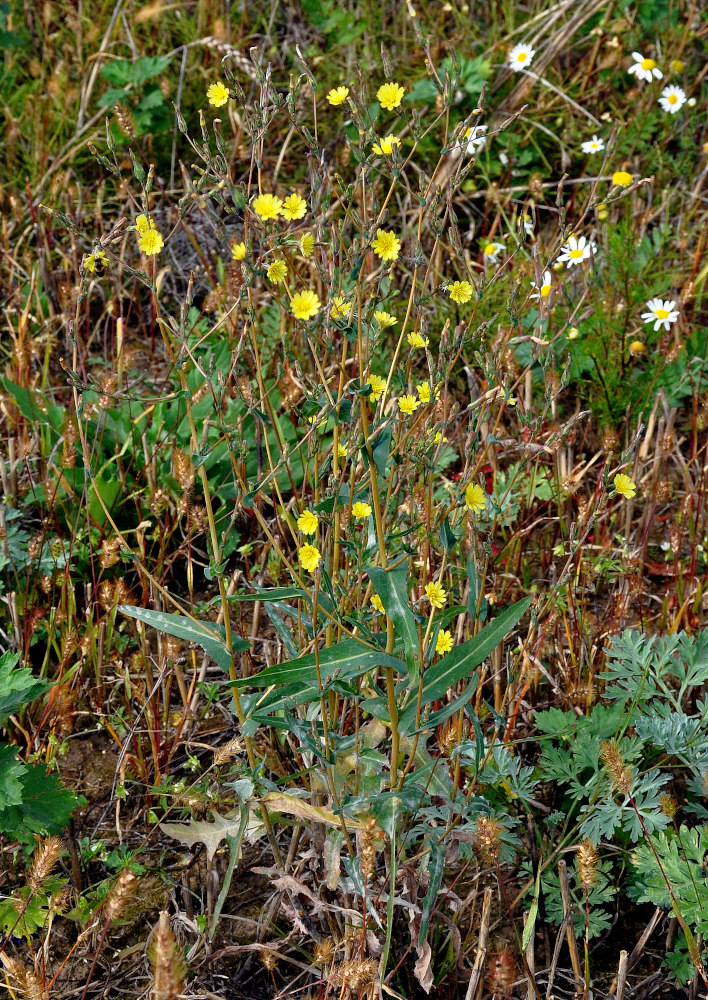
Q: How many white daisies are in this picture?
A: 10